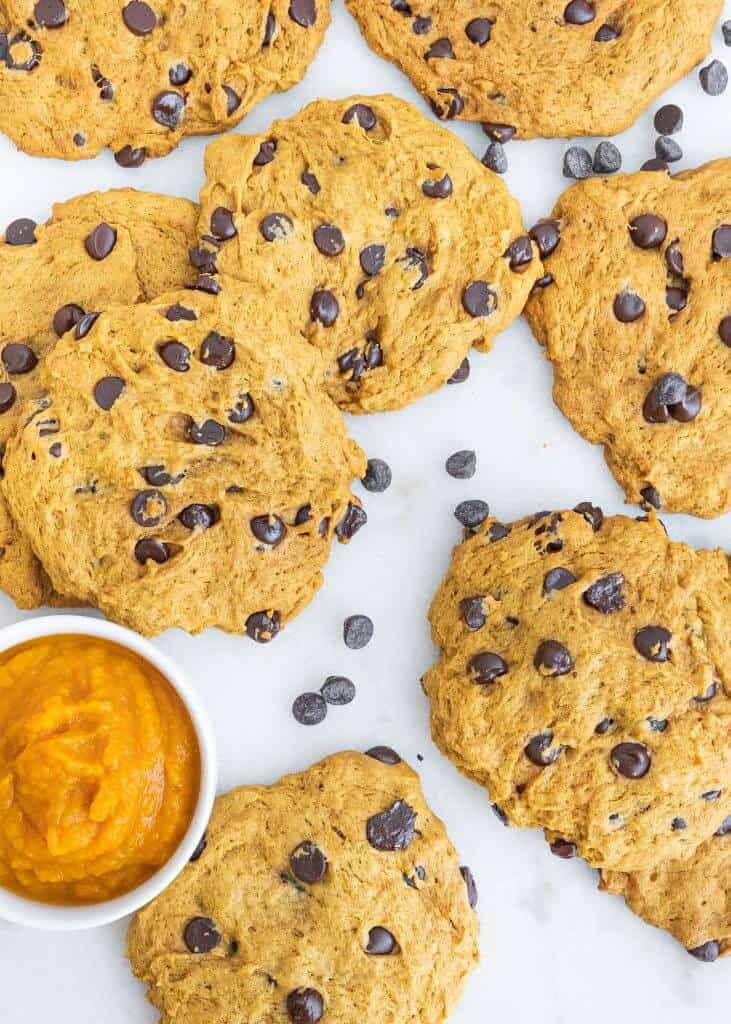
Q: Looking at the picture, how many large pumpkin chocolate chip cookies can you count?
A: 9